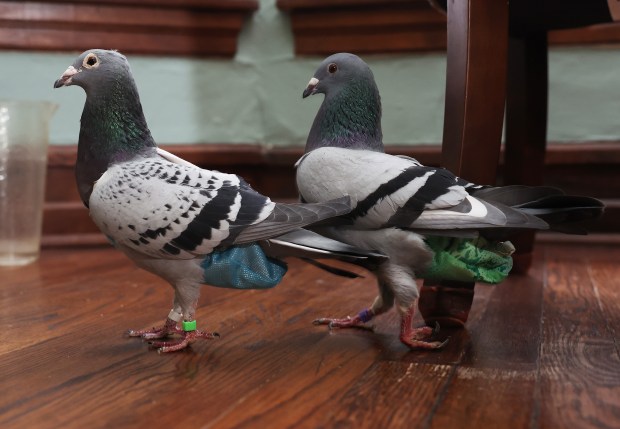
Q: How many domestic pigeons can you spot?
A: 2